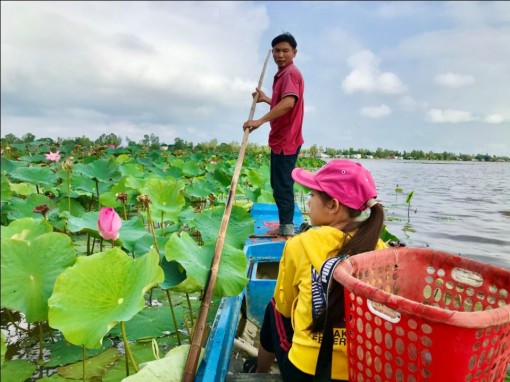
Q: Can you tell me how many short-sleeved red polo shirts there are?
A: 1